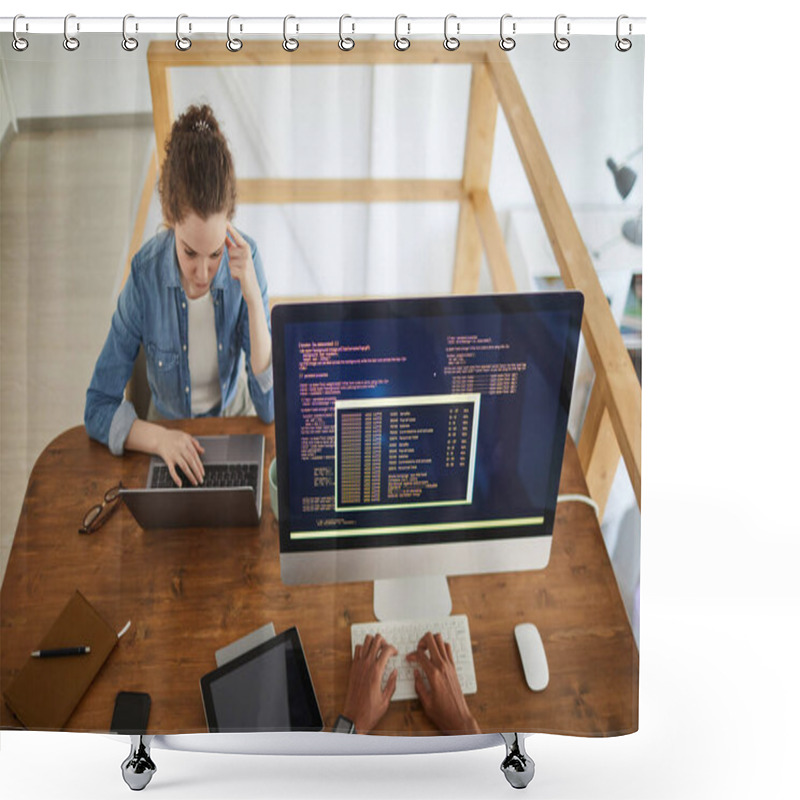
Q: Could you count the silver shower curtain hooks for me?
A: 12